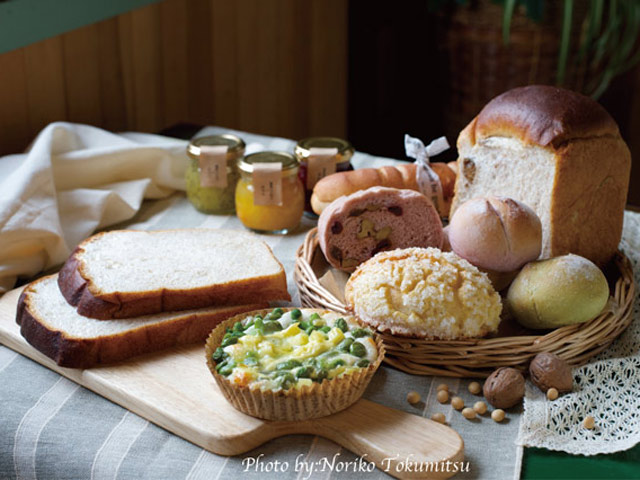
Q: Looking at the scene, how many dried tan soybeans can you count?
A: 11